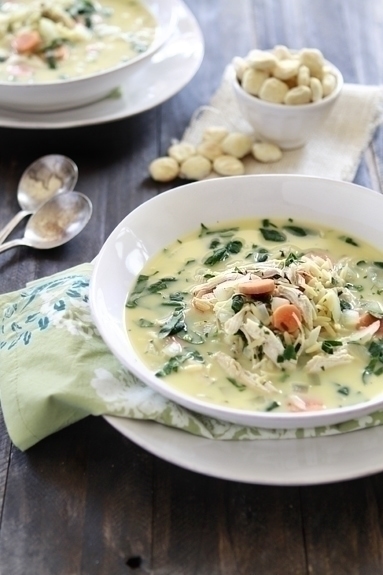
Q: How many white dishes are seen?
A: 5